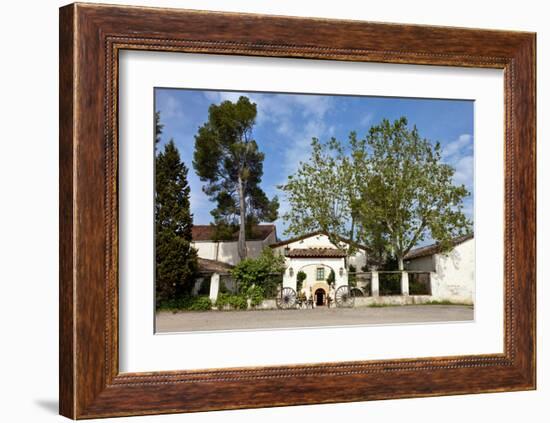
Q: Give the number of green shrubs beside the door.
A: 2